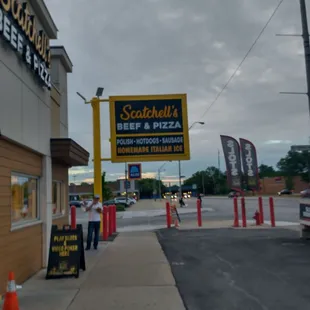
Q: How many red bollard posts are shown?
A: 10